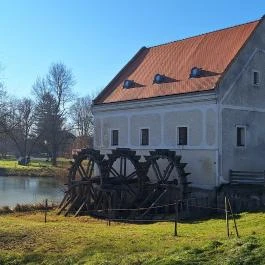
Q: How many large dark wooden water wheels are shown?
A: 3